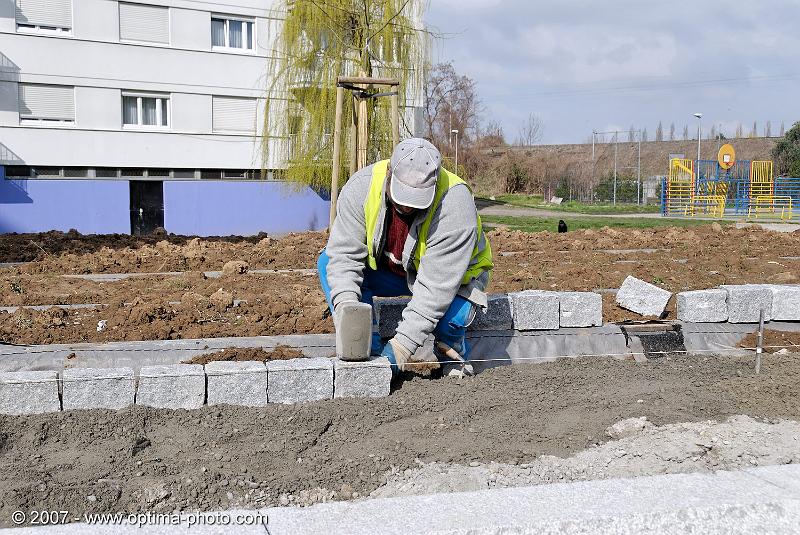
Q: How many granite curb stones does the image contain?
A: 14